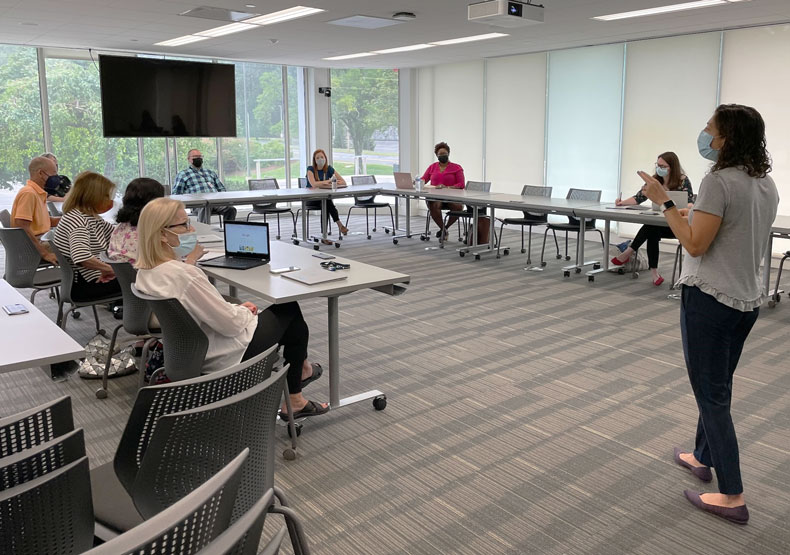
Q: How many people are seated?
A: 9